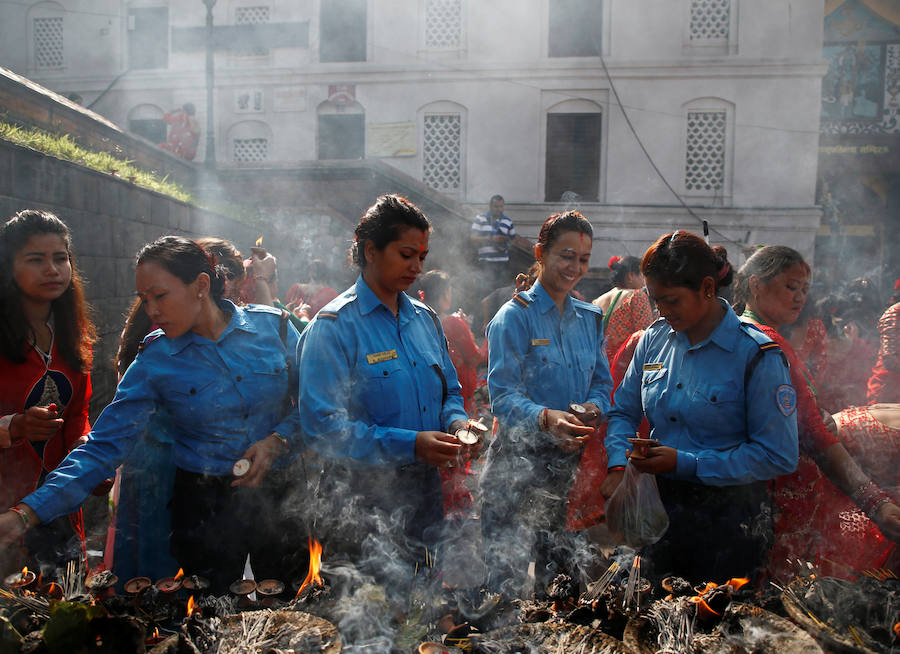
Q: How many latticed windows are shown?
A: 7